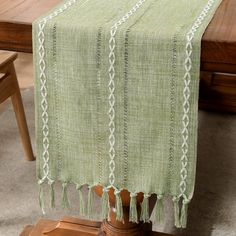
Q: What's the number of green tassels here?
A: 12